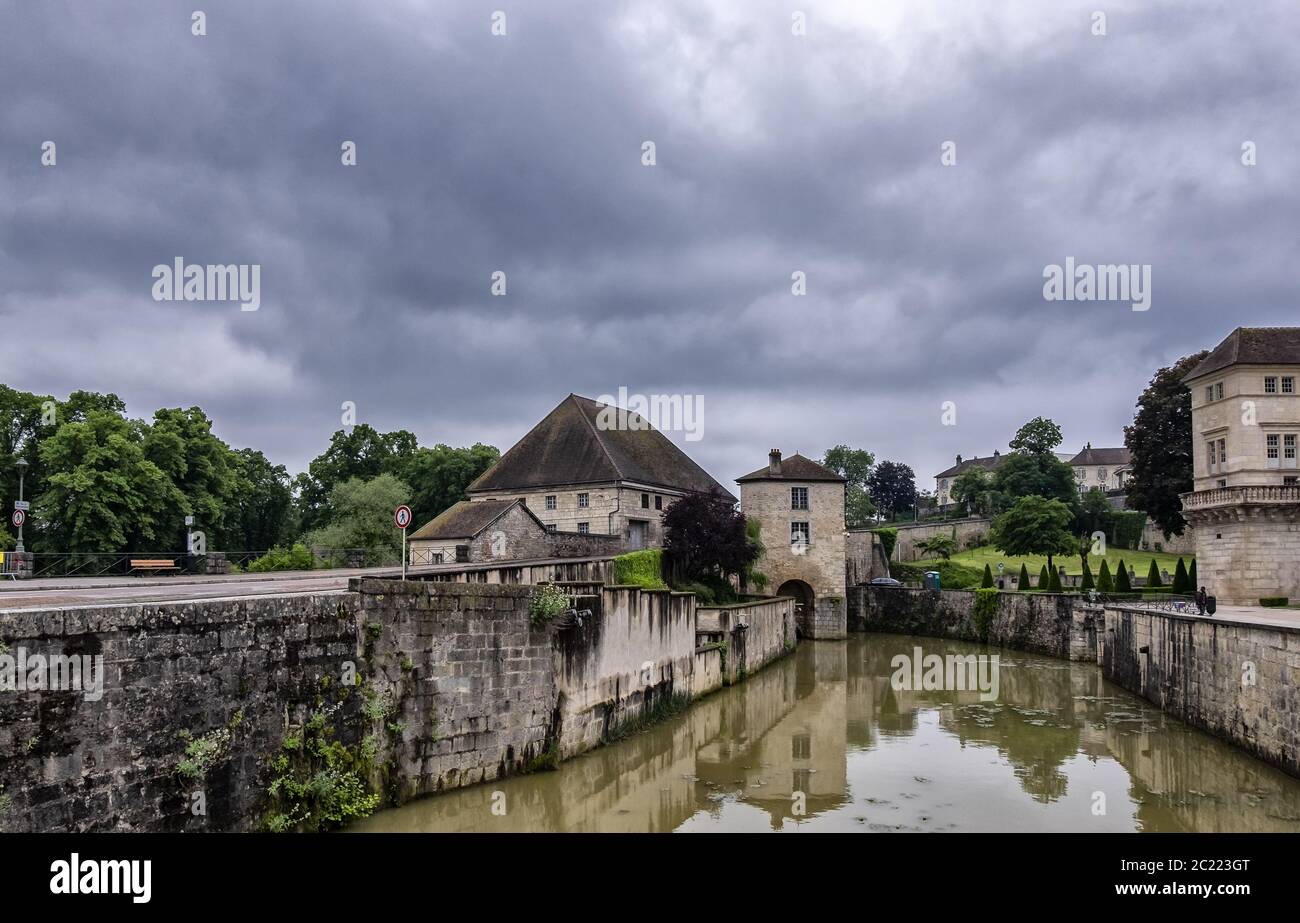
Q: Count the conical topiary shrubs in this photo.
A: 10